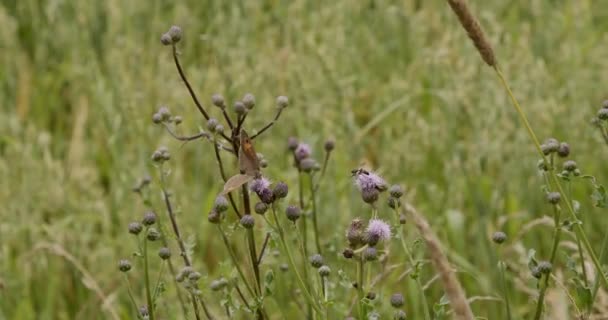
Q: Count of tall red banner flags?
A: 0